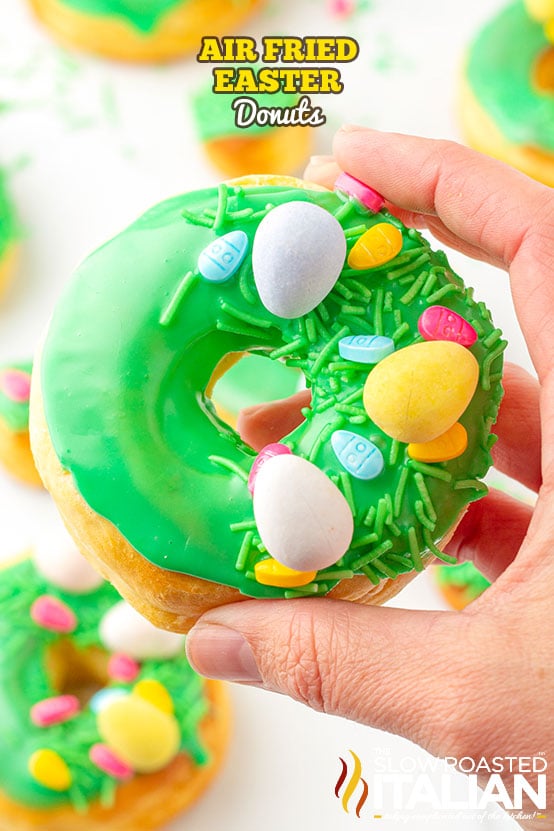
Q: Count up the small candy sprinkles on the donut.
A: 9